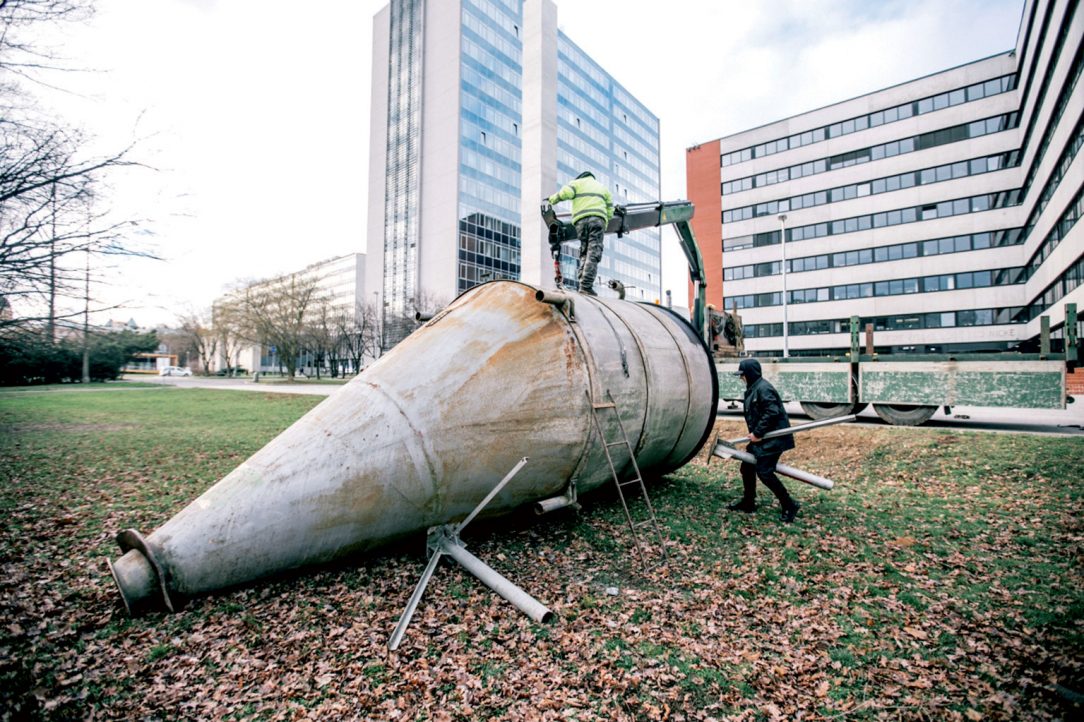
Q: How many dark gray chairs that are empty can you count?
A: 0